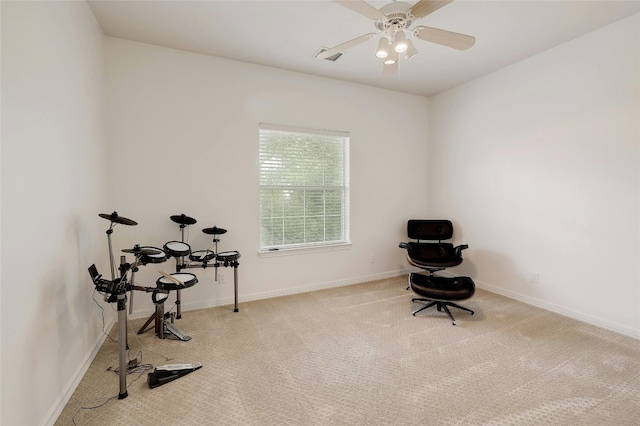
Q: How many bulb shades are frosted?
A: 4